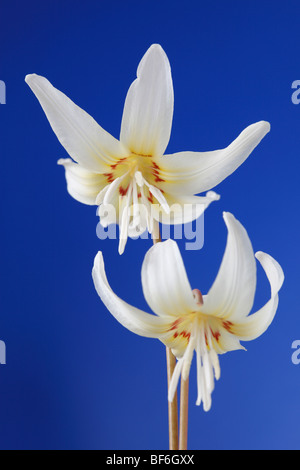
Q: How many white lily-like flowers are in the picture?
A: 2